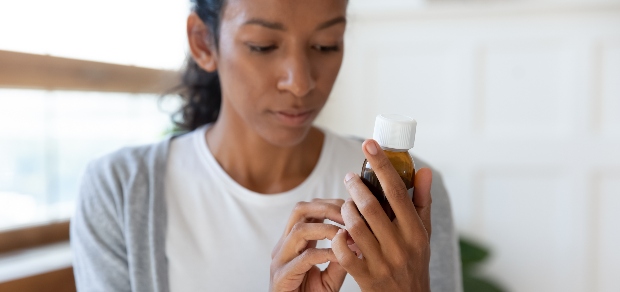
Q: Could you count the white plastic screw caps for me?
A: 1